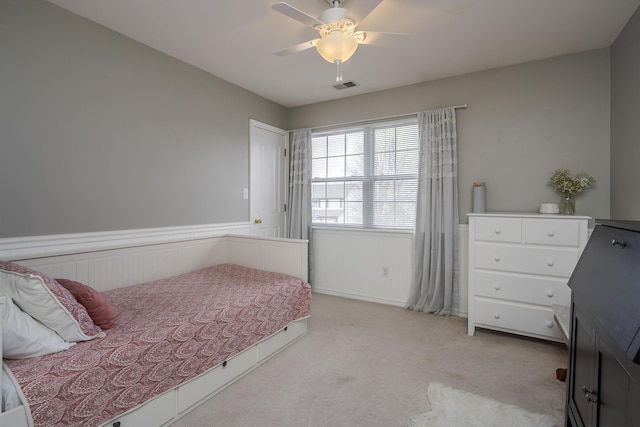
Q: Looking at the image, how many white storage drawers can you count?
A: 8